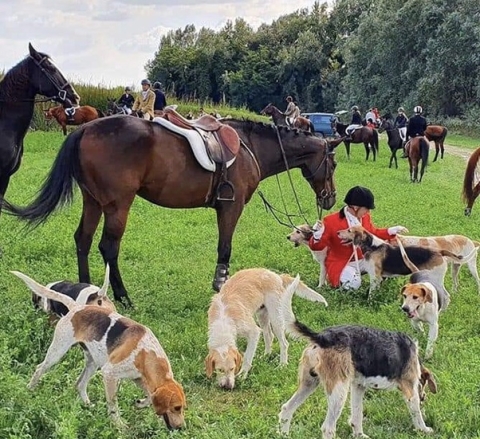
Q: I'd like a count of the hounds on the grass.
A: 8